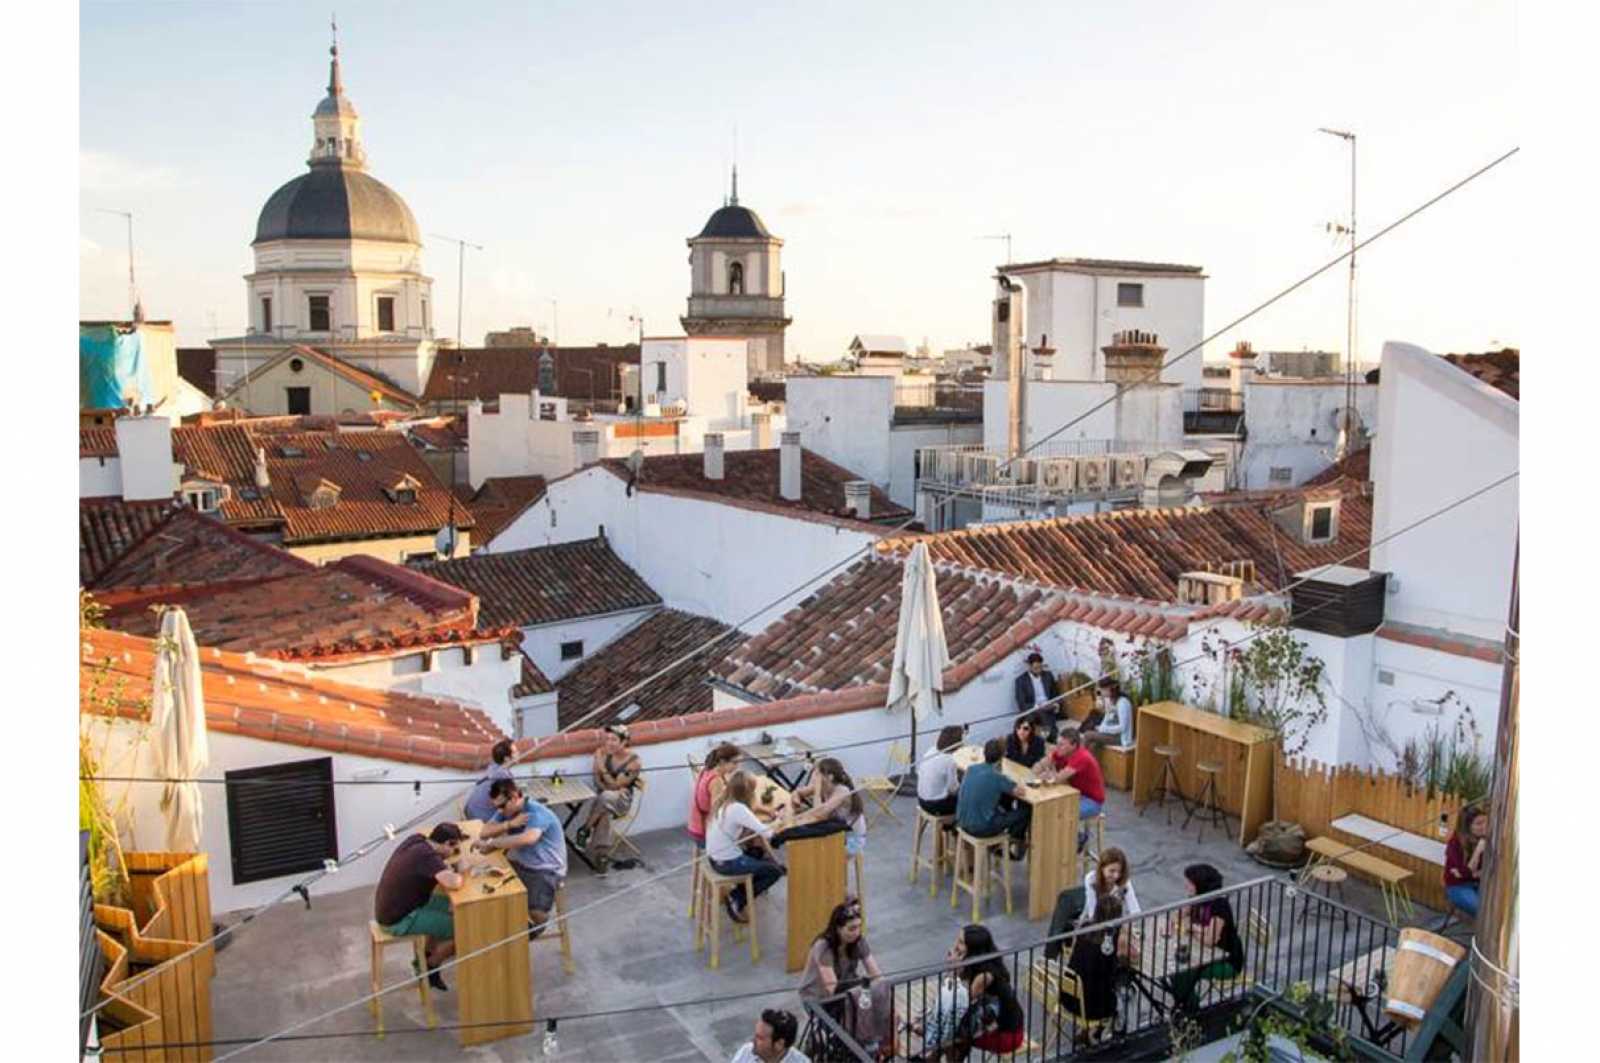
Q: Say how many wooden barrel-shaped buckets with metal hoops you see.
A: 1